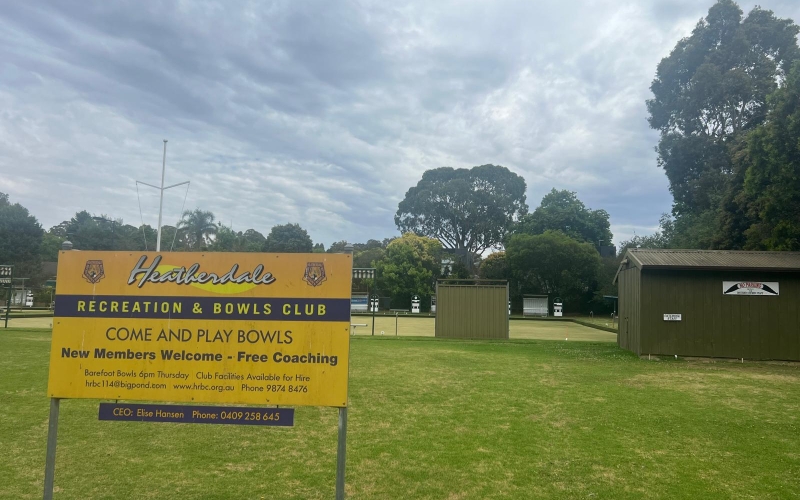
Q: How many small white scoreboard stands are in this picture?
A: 4